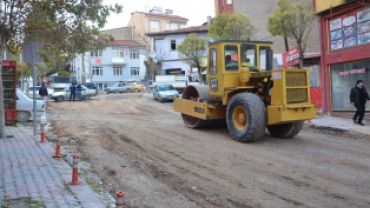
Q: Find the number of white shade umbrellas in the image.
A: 0